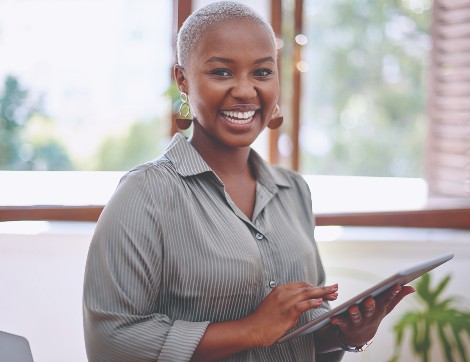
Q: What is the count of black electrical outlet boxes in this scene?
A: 0